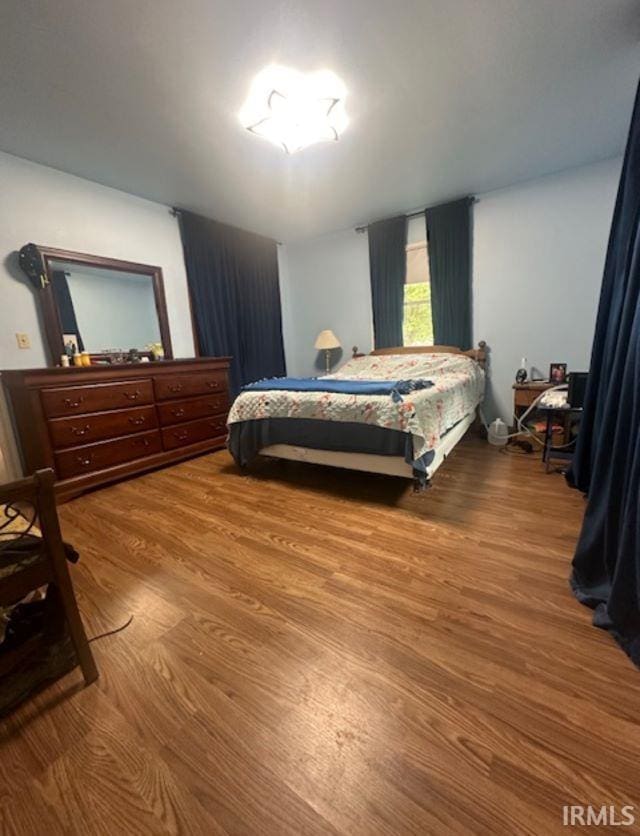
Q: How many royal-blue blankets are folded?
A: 1